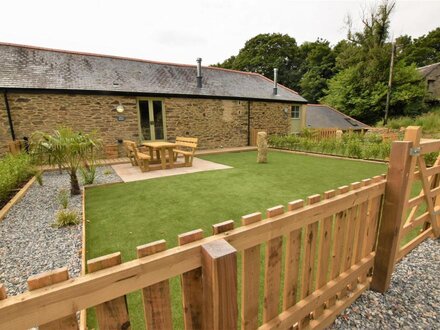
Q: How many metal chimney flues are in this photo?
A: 2